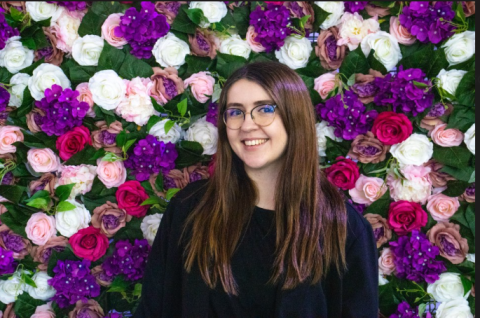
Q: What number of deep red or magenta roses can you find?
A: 6